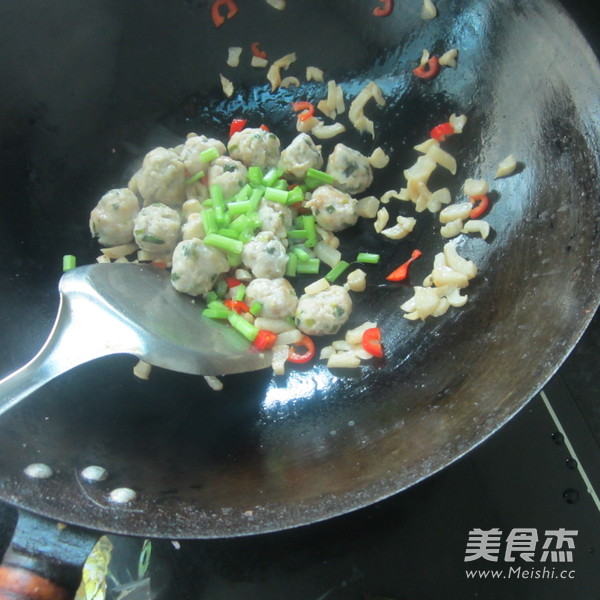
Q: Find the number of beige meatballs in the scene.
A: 14